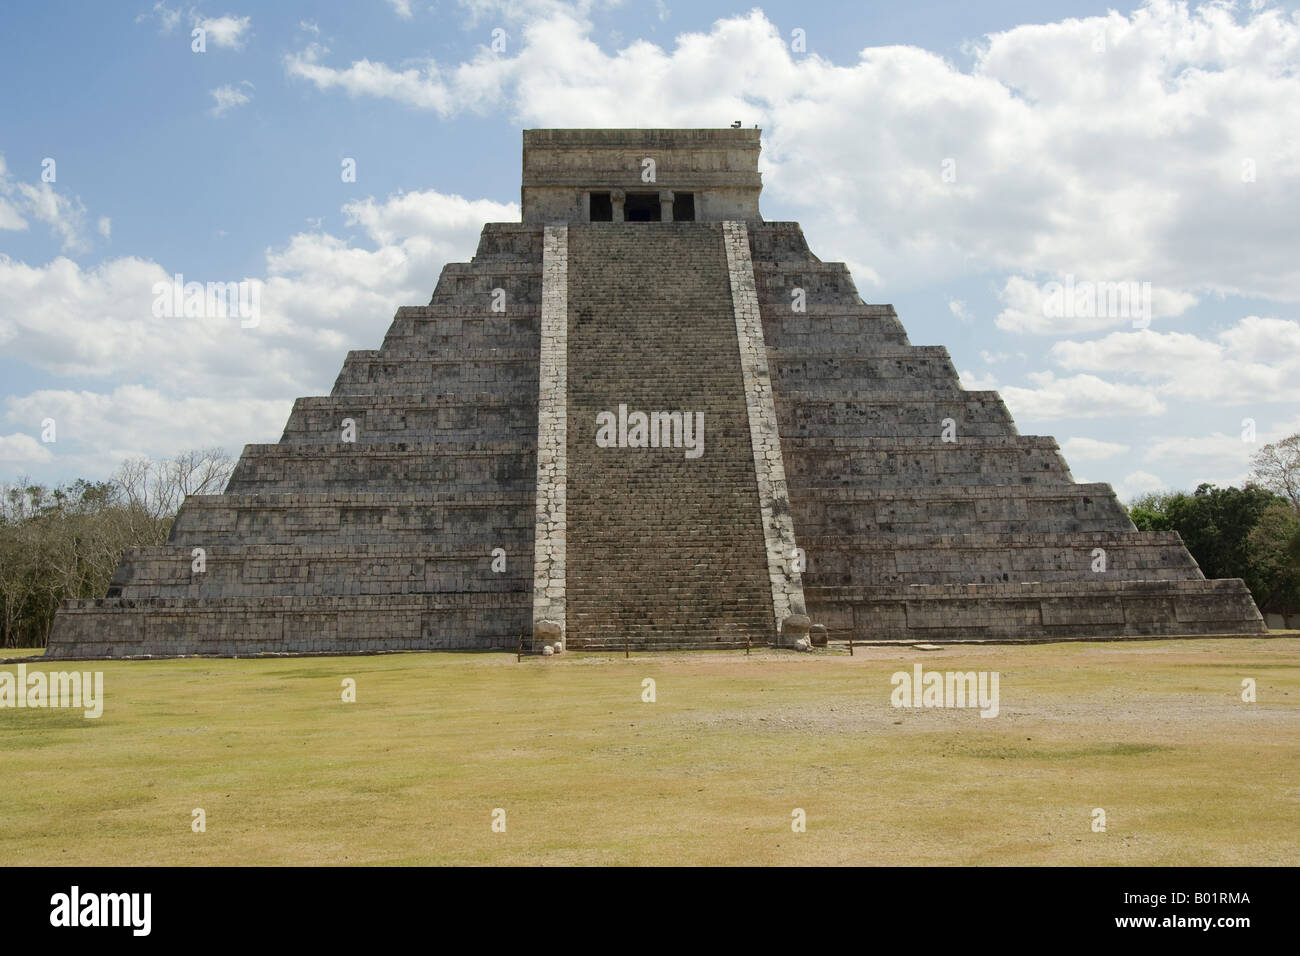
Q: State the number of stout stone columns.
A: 2